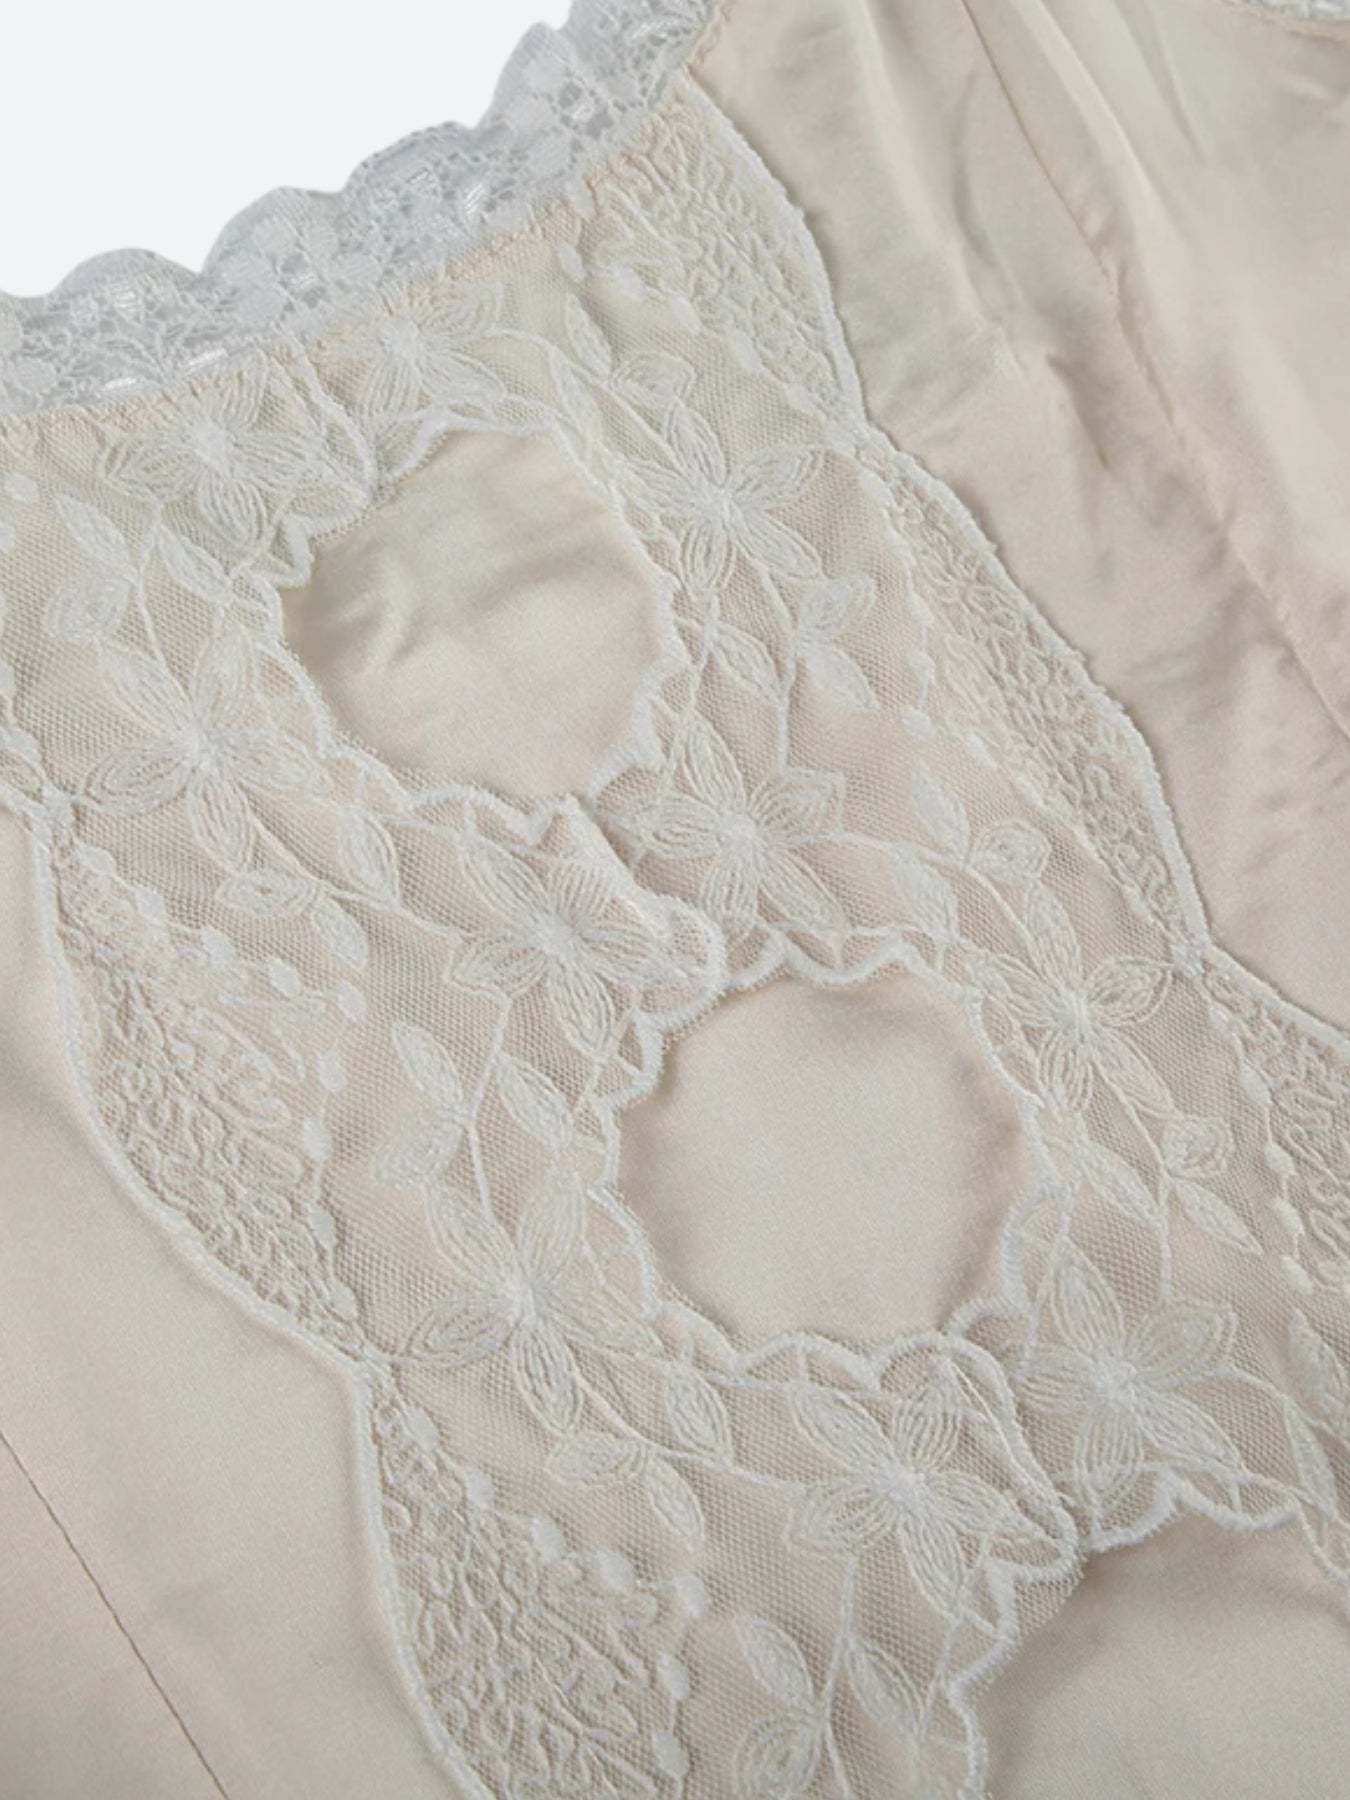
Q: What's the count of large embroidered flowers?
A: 10